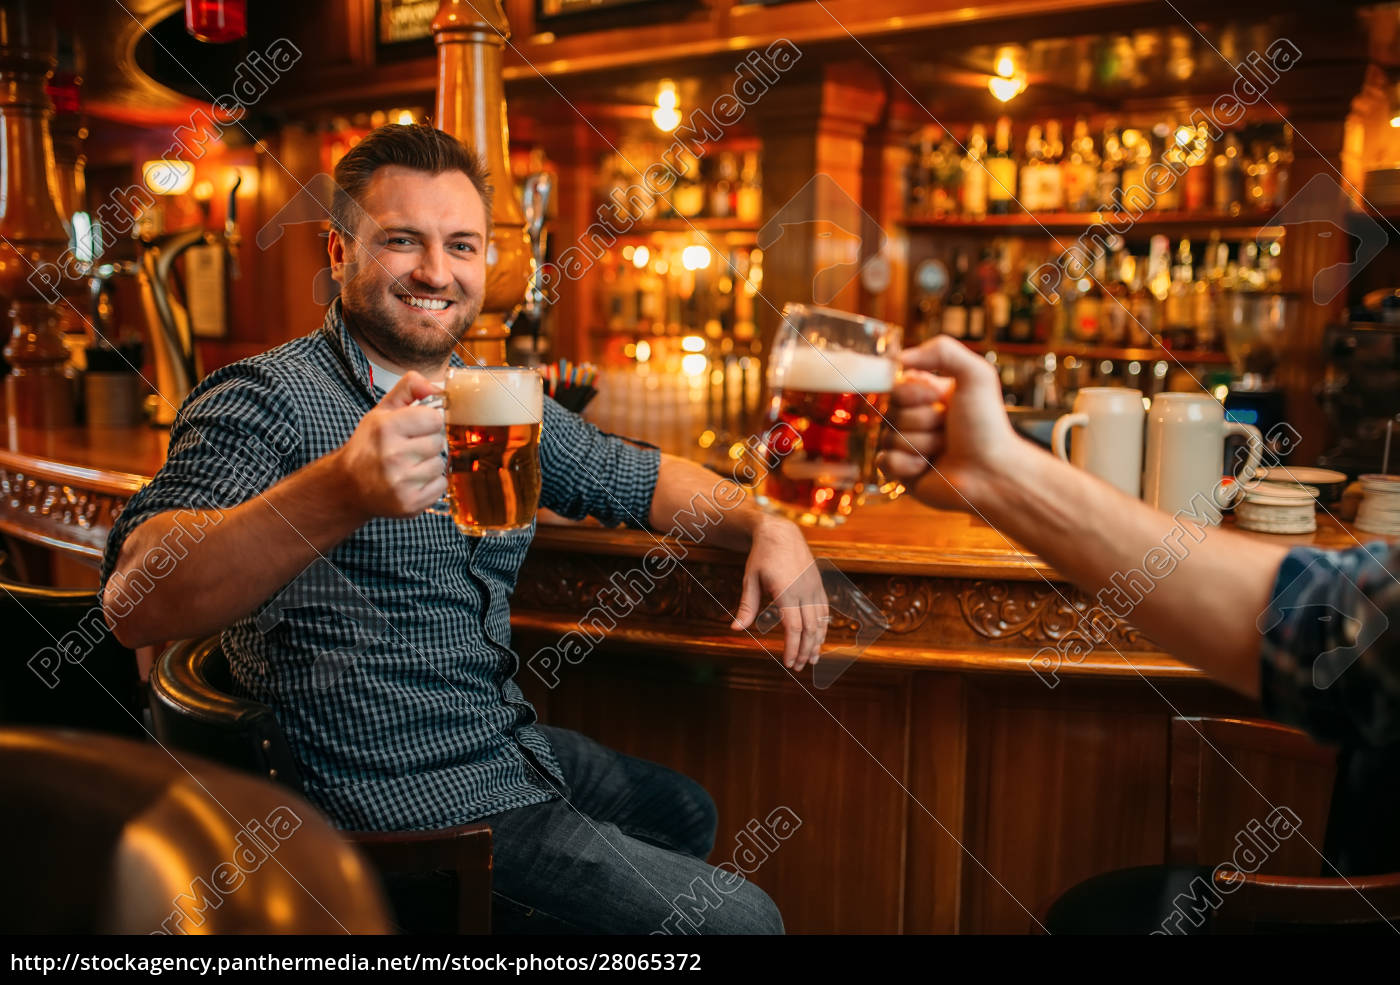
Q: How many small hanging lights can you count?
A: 2